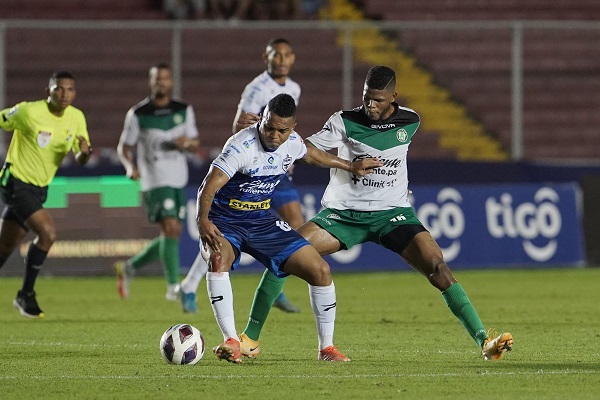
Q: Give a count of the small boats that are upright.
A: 0